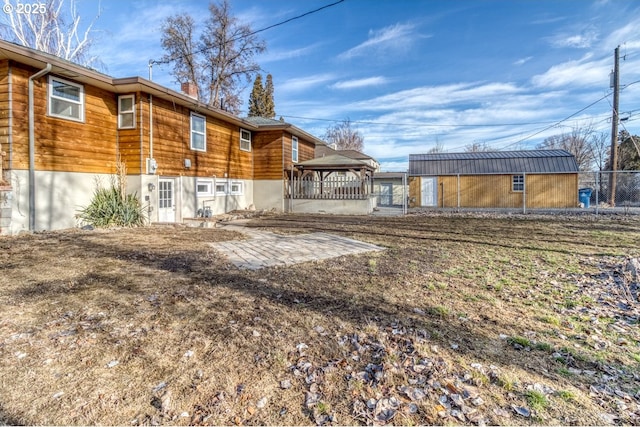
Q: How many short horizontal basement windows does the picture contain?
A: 3